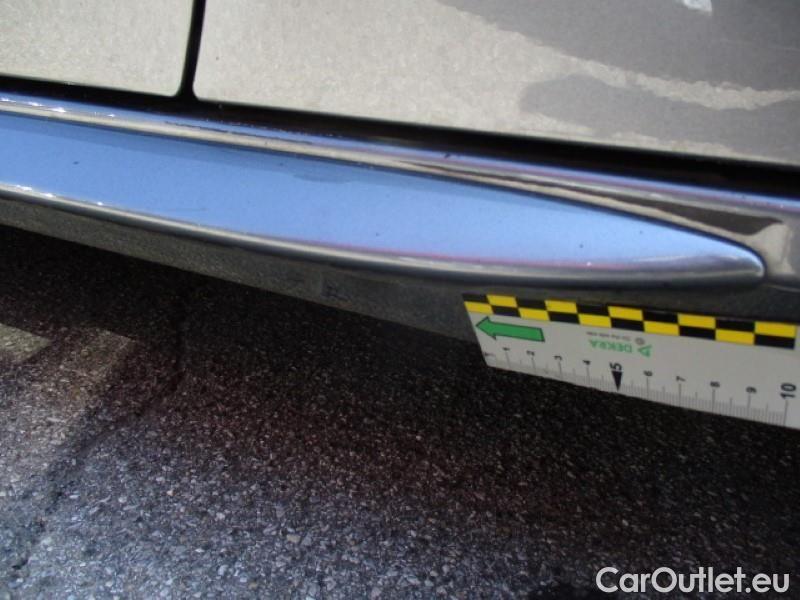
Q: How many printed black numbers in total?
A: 10